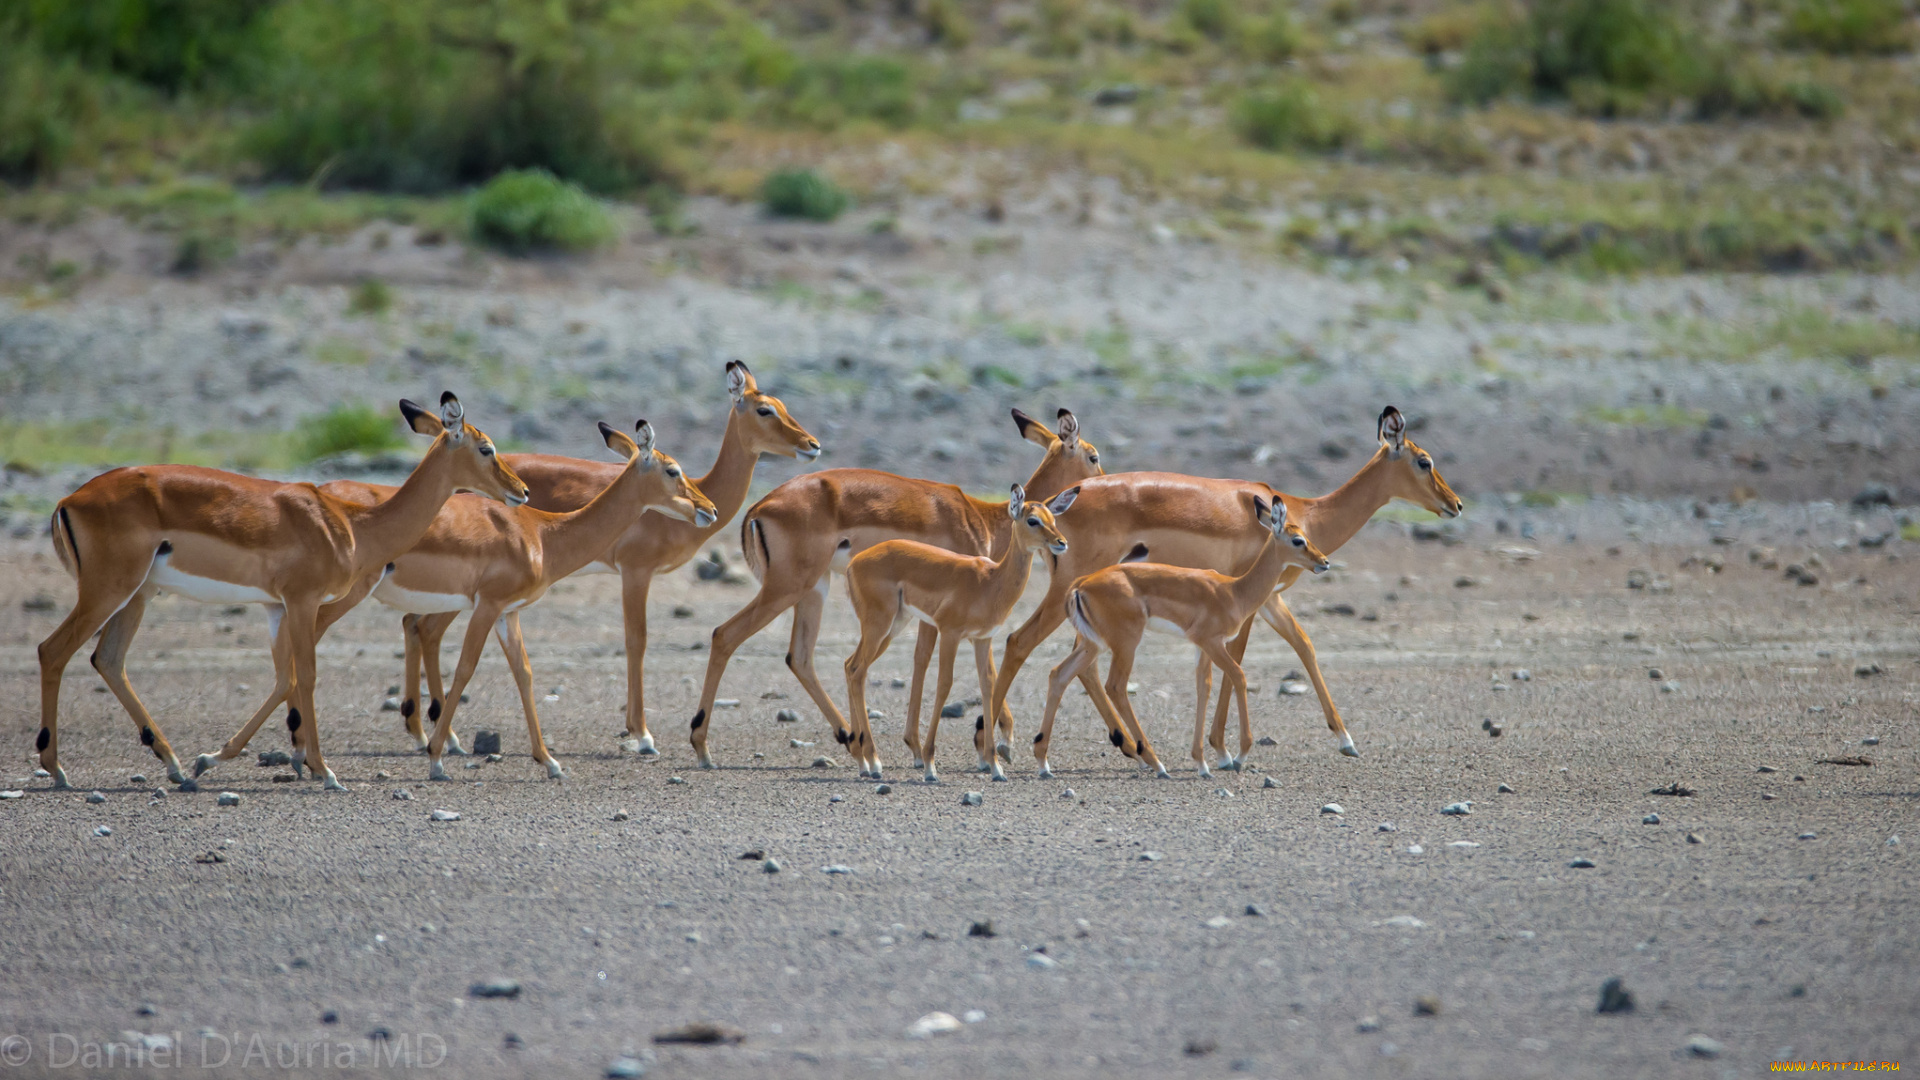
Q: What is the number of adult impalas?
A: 5